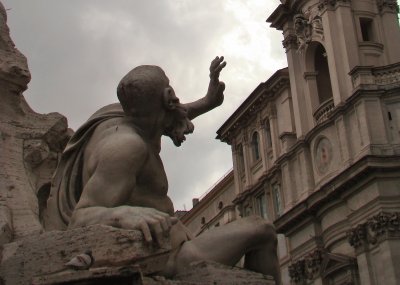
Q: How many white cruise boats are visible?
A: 0